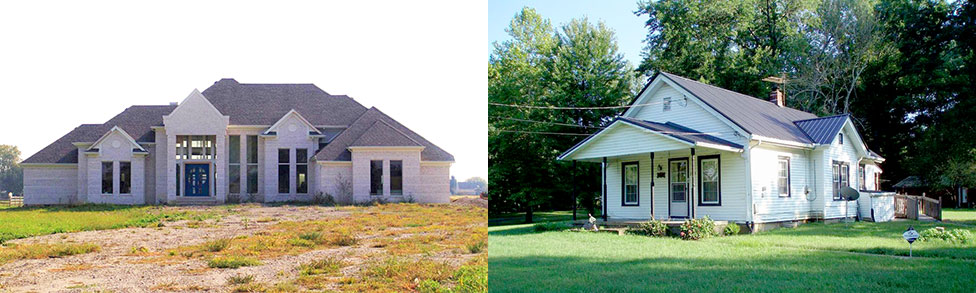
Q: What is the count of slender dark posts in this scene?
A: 4